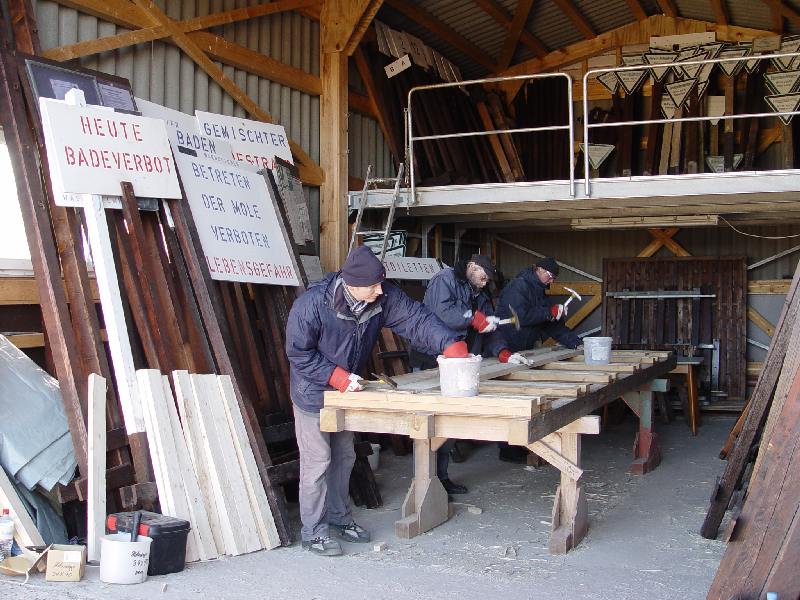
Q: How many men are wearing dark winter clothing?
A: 3